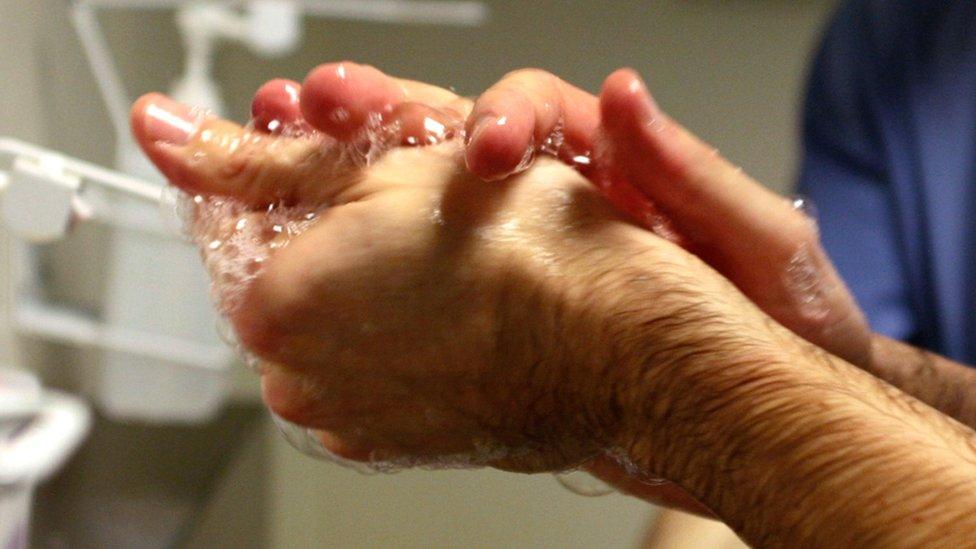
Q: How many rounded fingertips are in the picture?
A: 5